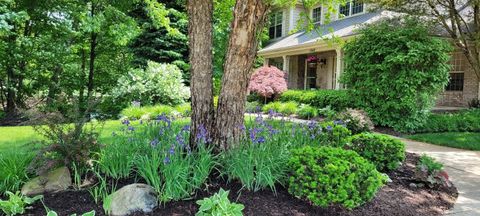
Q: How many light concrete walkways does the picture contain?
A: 1